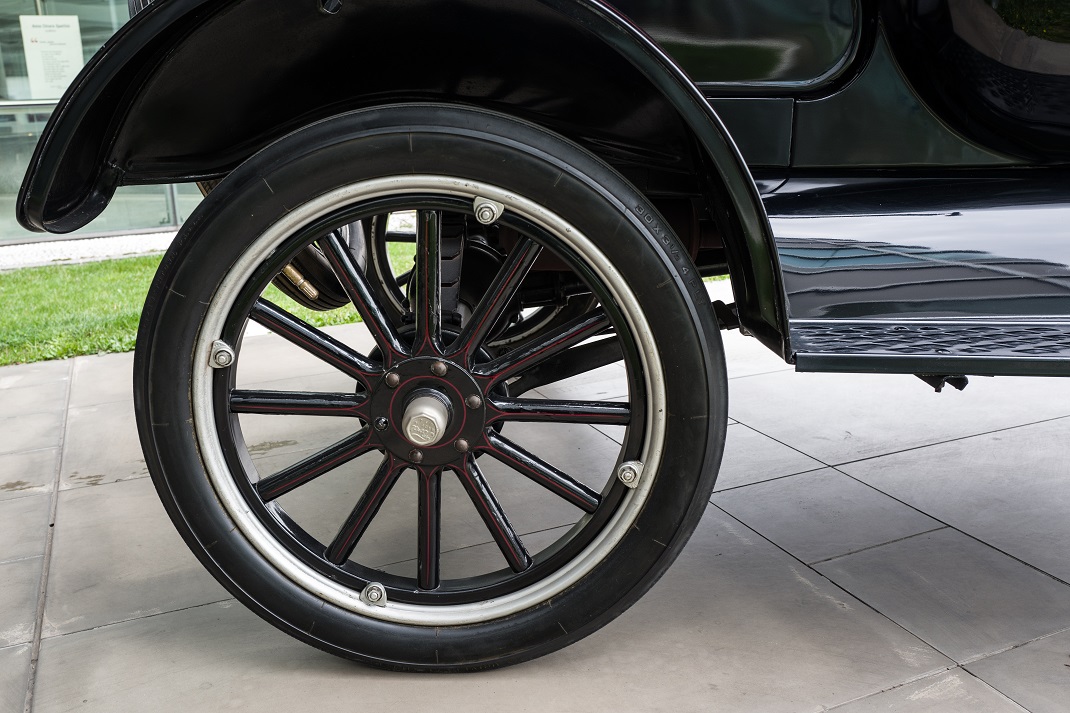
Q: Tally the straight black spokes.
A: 12